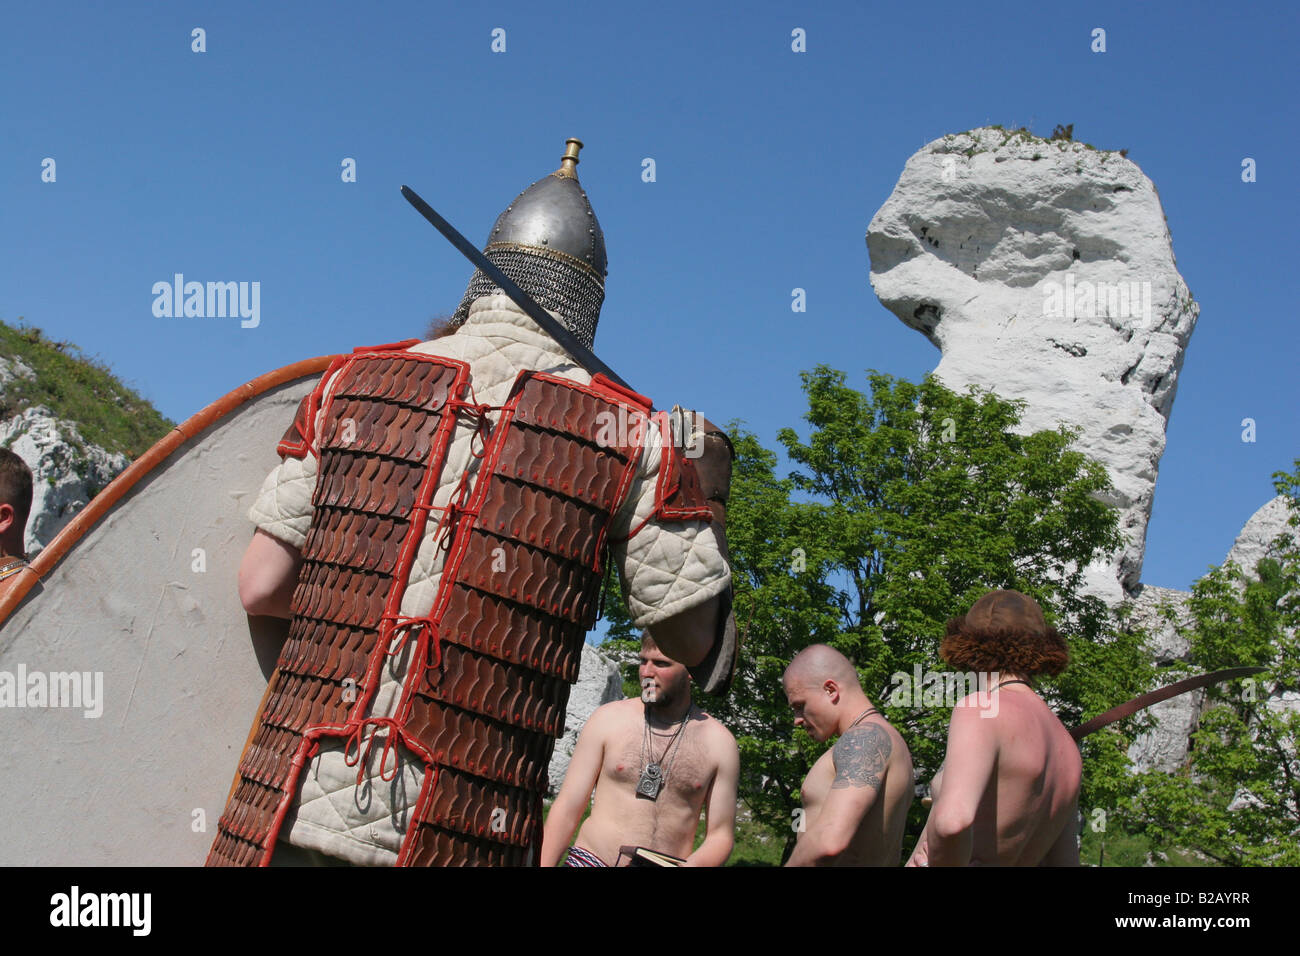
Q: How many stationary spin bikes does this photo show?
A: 0